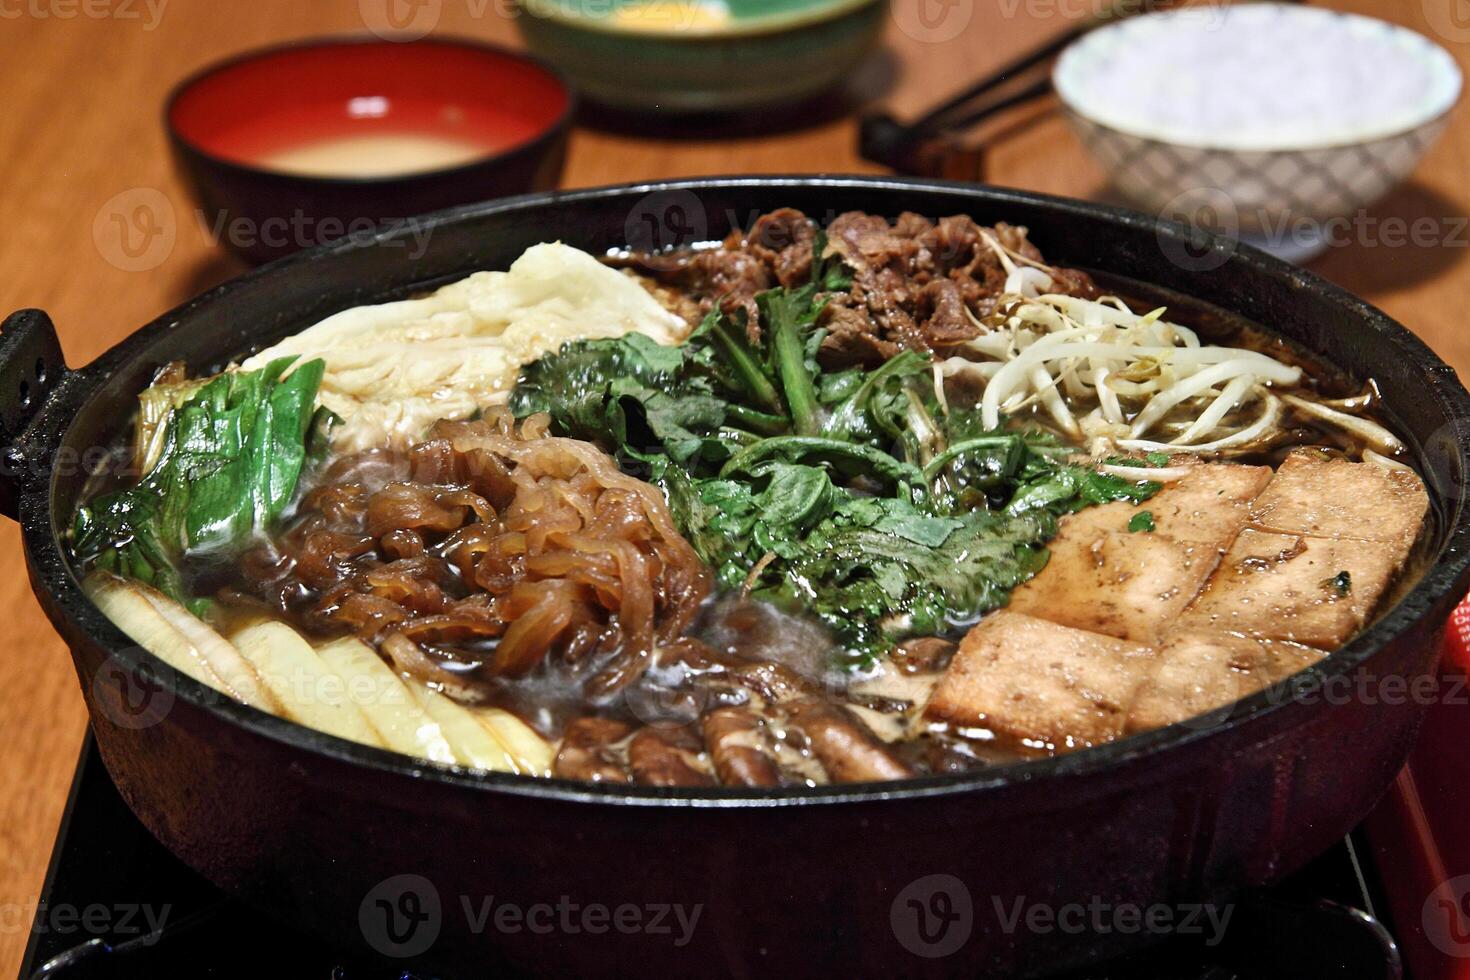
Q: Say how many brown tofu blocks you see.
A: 6